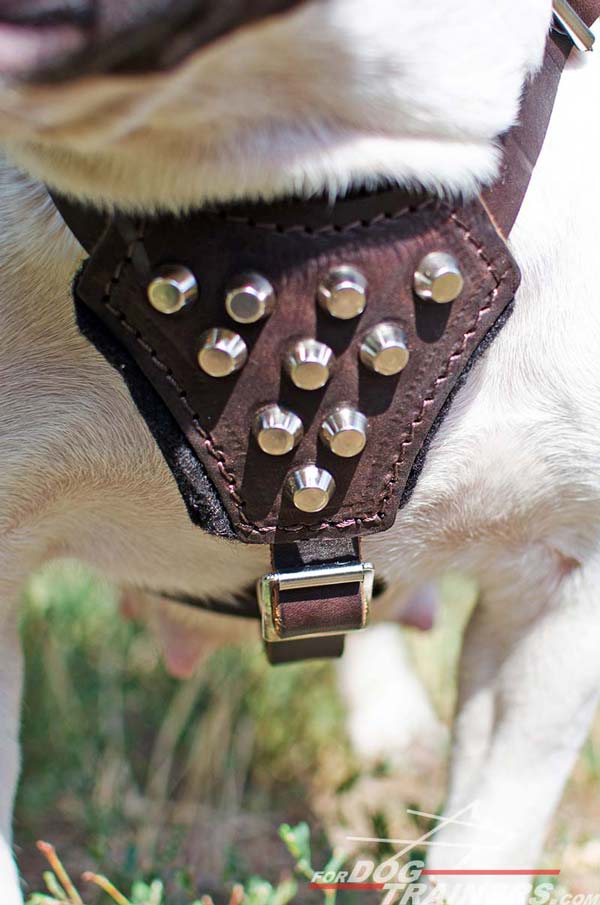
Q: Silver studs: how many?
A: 10